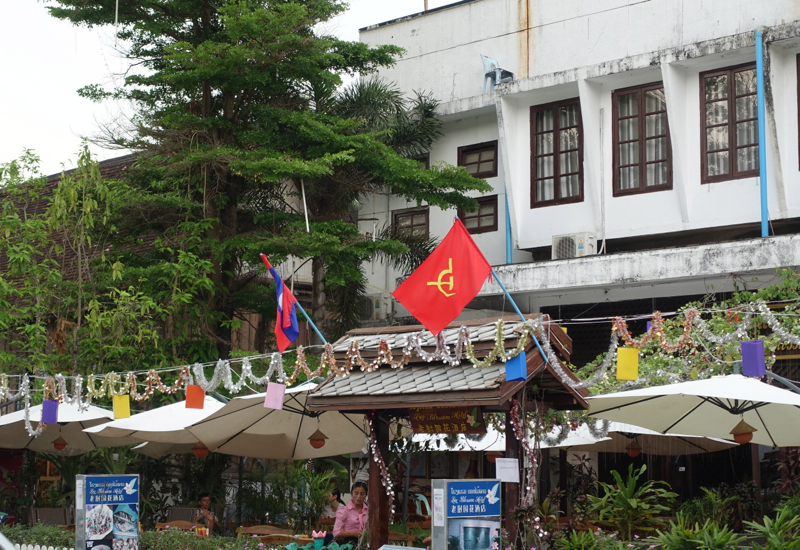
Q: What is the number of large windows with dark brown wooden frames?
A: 3